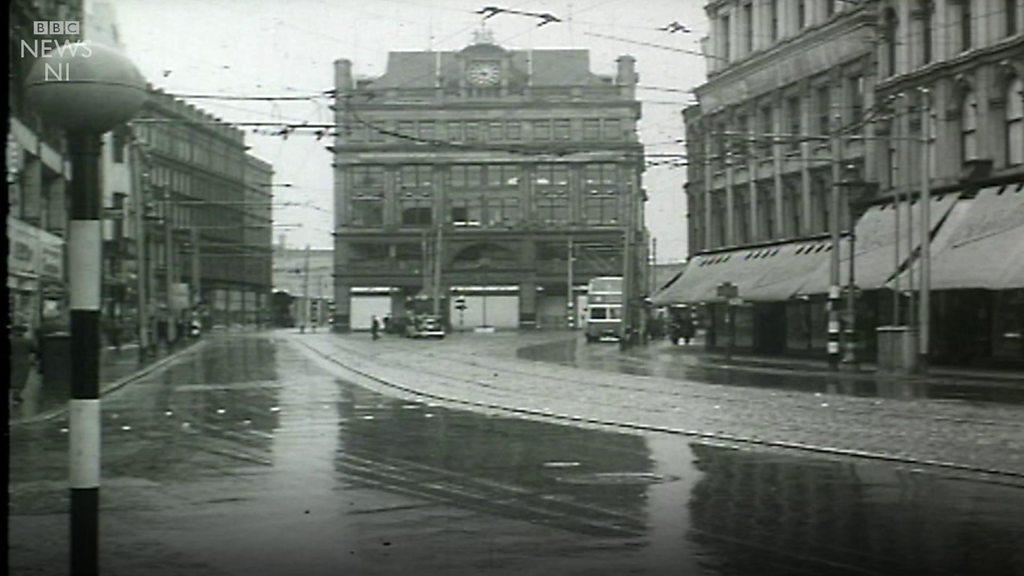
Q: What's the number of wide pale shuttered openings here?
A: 2